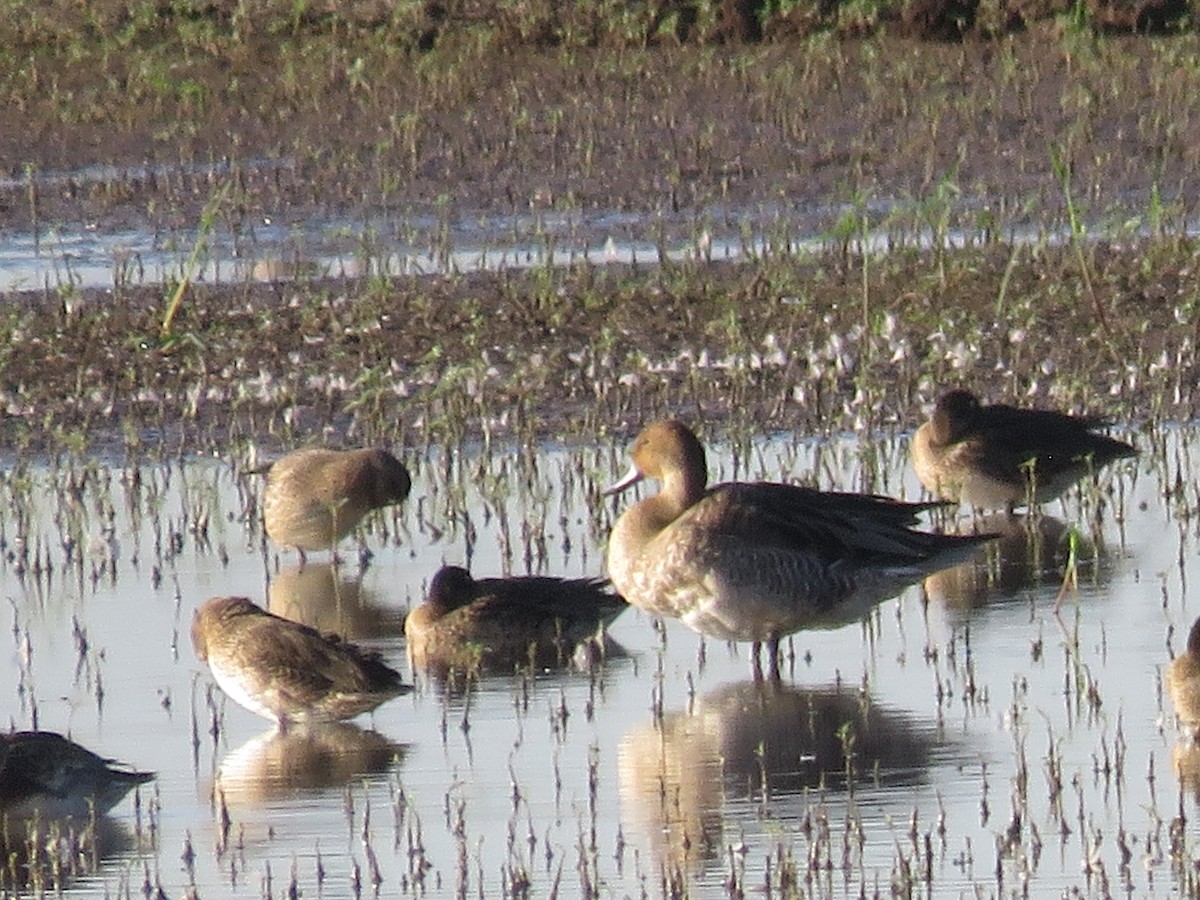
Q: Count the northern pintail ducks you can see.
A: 1